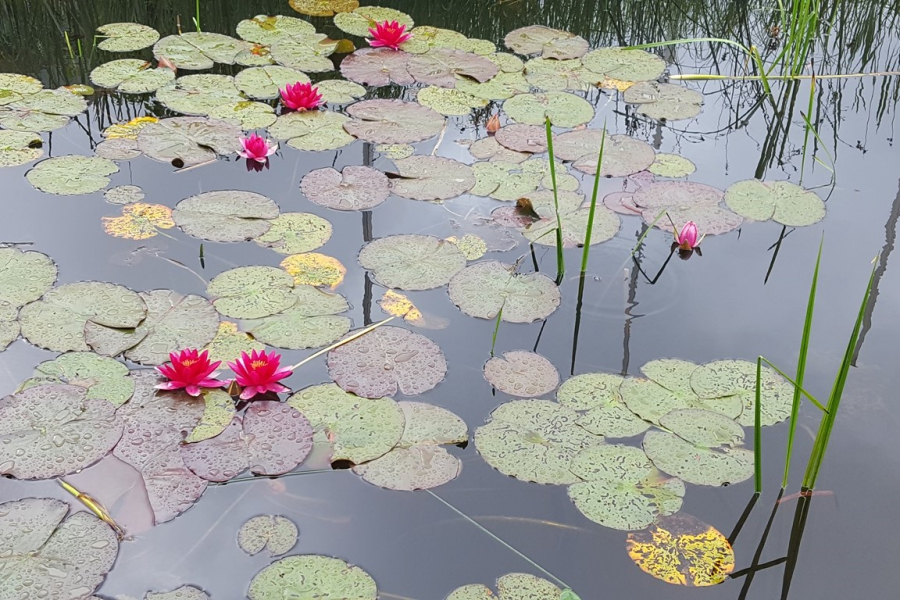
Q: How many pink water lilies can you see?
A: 6